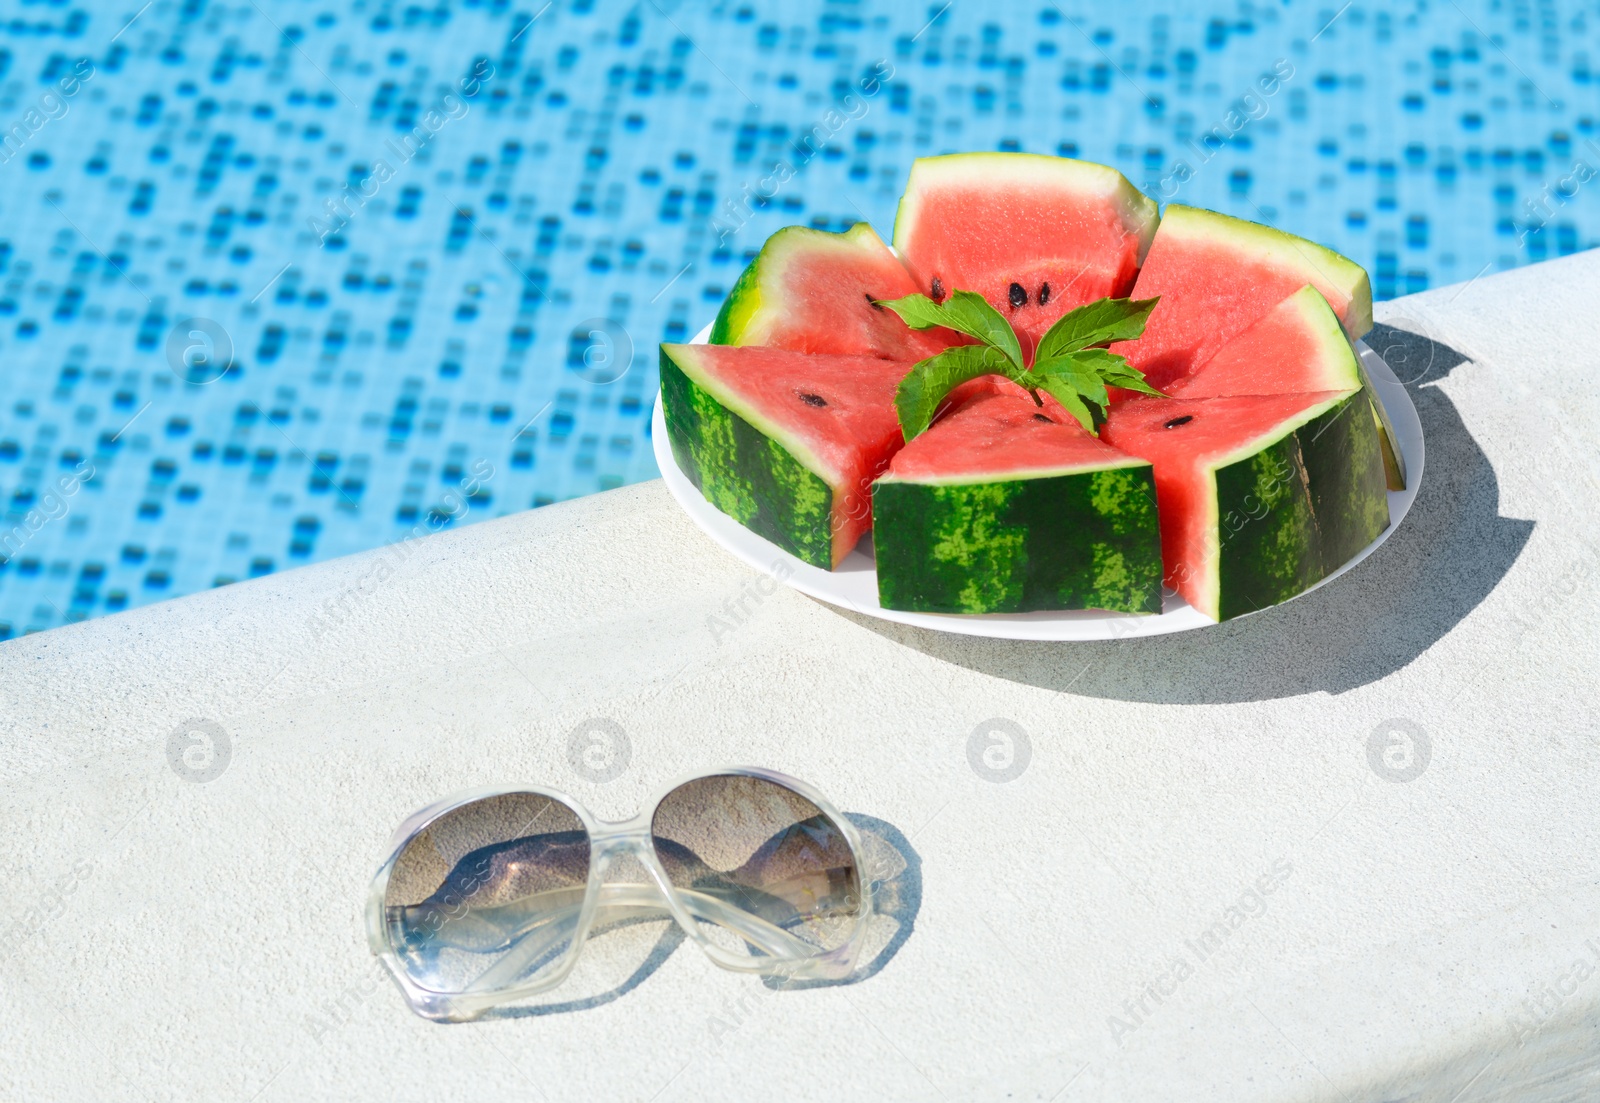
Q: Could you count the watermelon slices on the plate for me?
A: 7